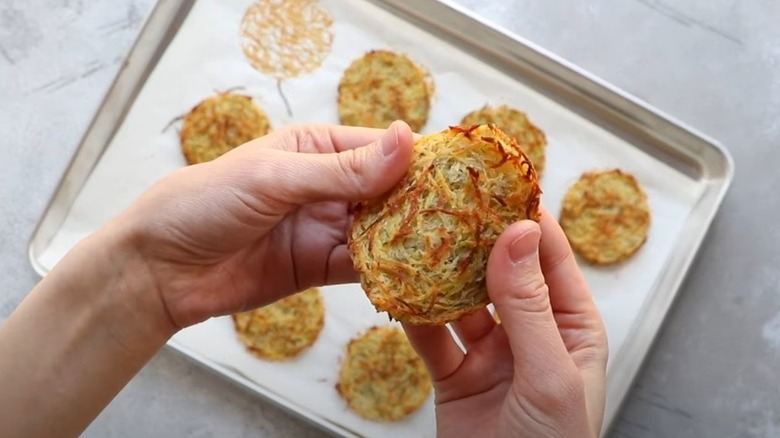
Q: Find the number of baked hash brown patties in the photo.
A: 7